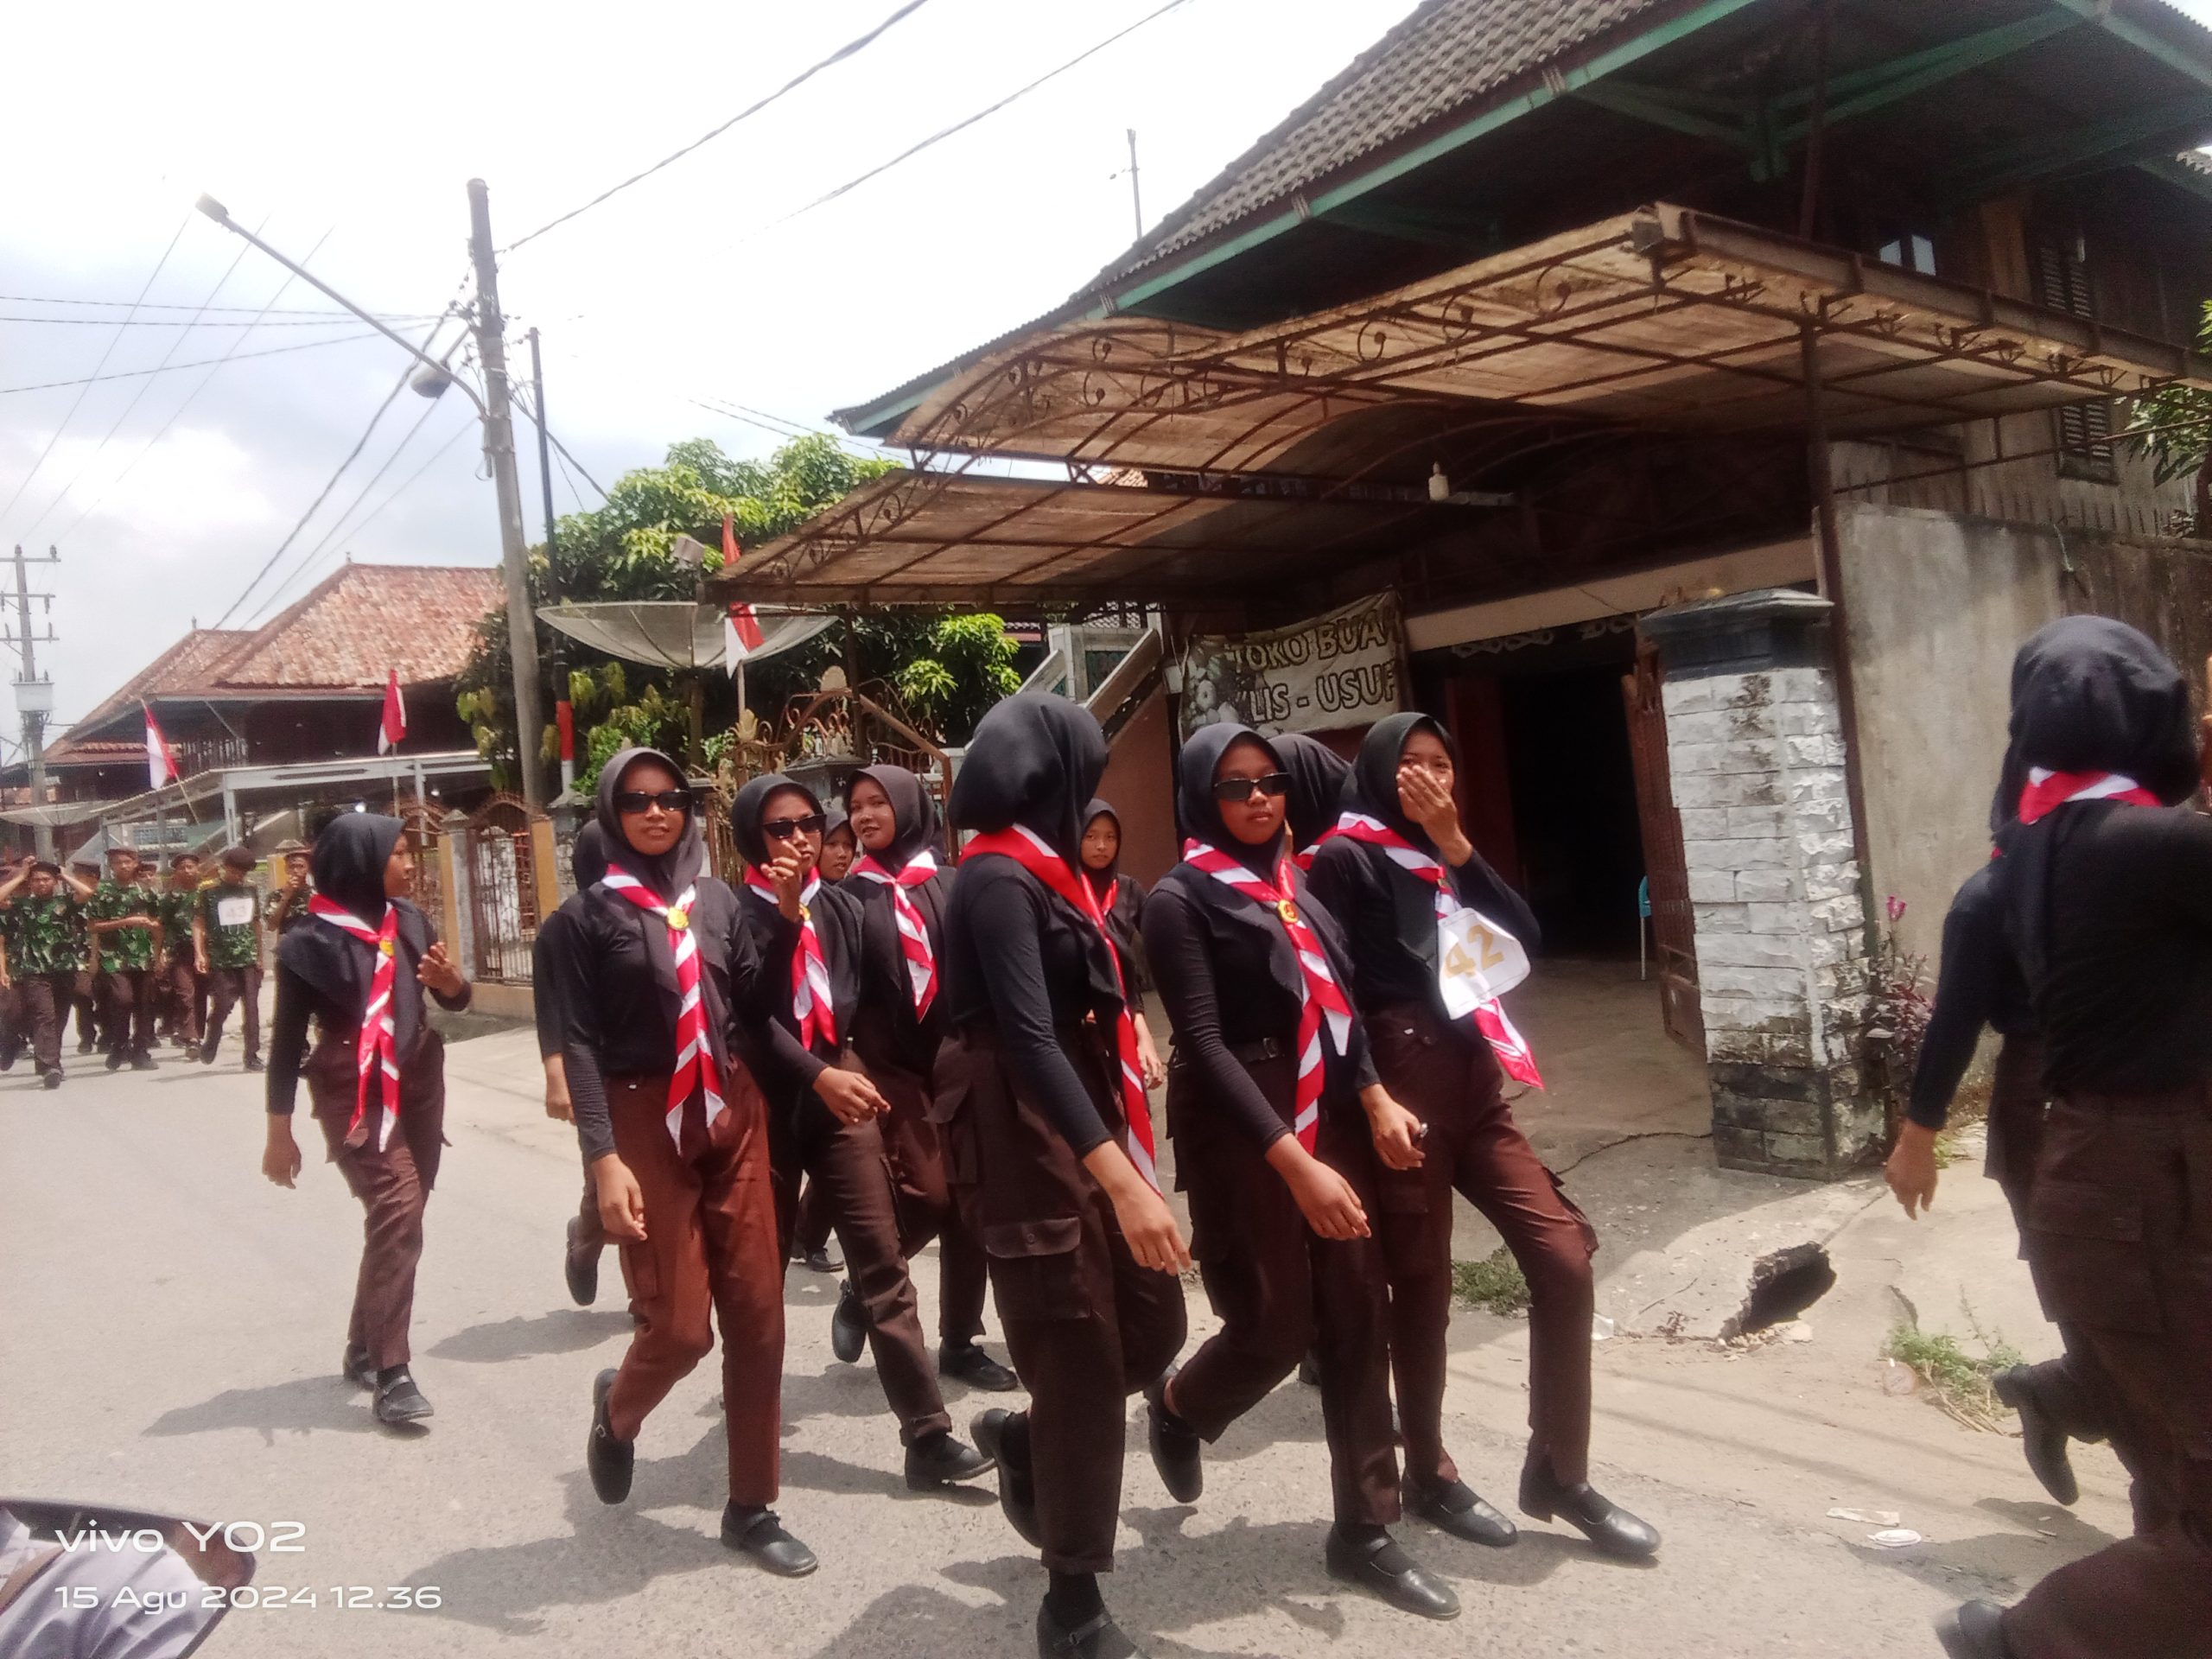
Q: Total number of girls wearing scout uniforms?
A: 13